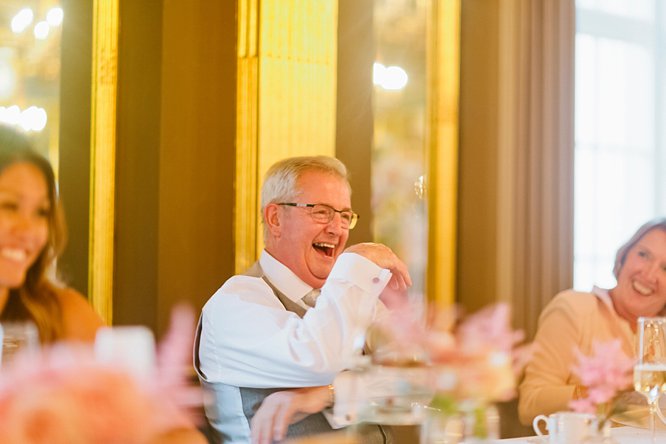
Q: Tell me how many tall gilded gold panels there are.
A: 3